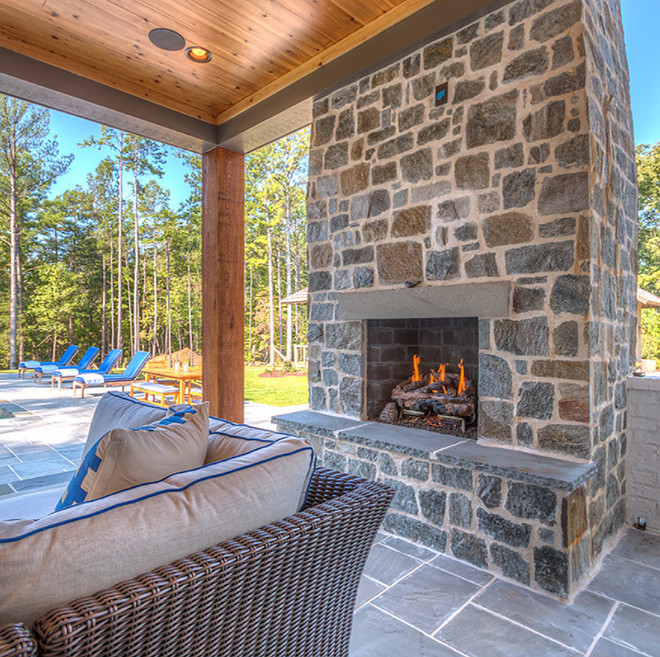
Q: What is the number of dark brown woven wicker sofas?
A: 1